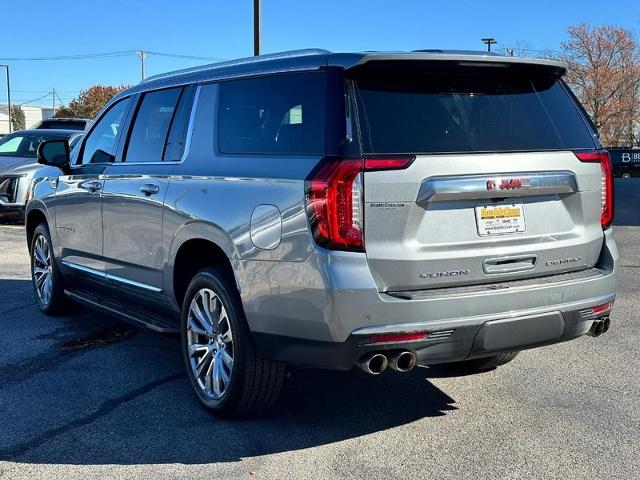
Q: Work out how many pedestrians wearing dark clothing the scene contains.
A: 0